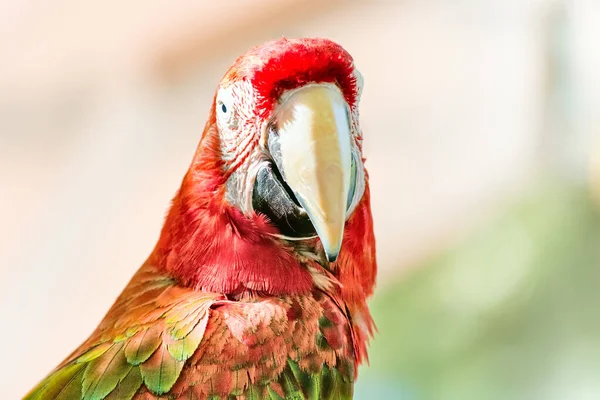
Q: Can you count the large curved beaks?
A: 1